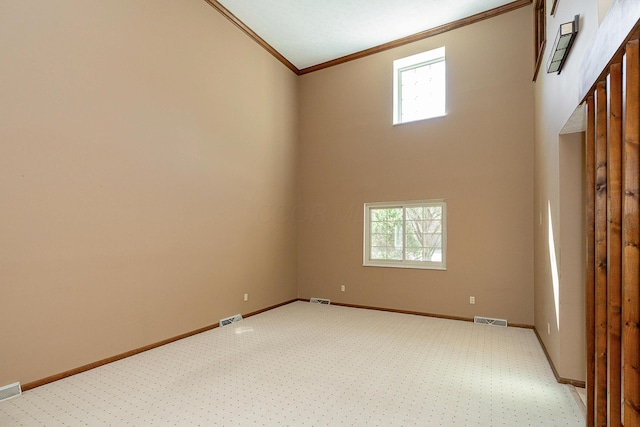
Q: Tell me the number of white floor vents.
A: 4